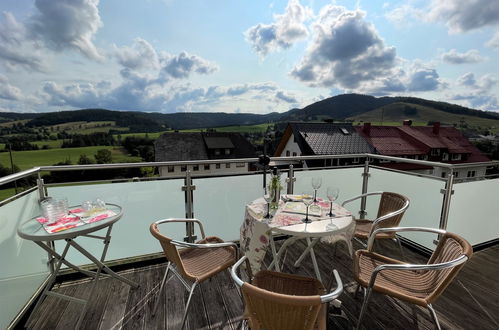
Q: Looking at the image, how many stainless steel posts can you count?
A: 5